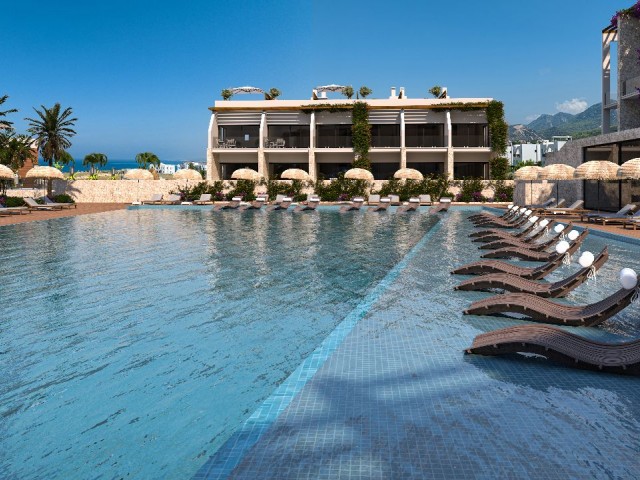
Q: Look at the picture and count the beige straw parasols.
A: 12